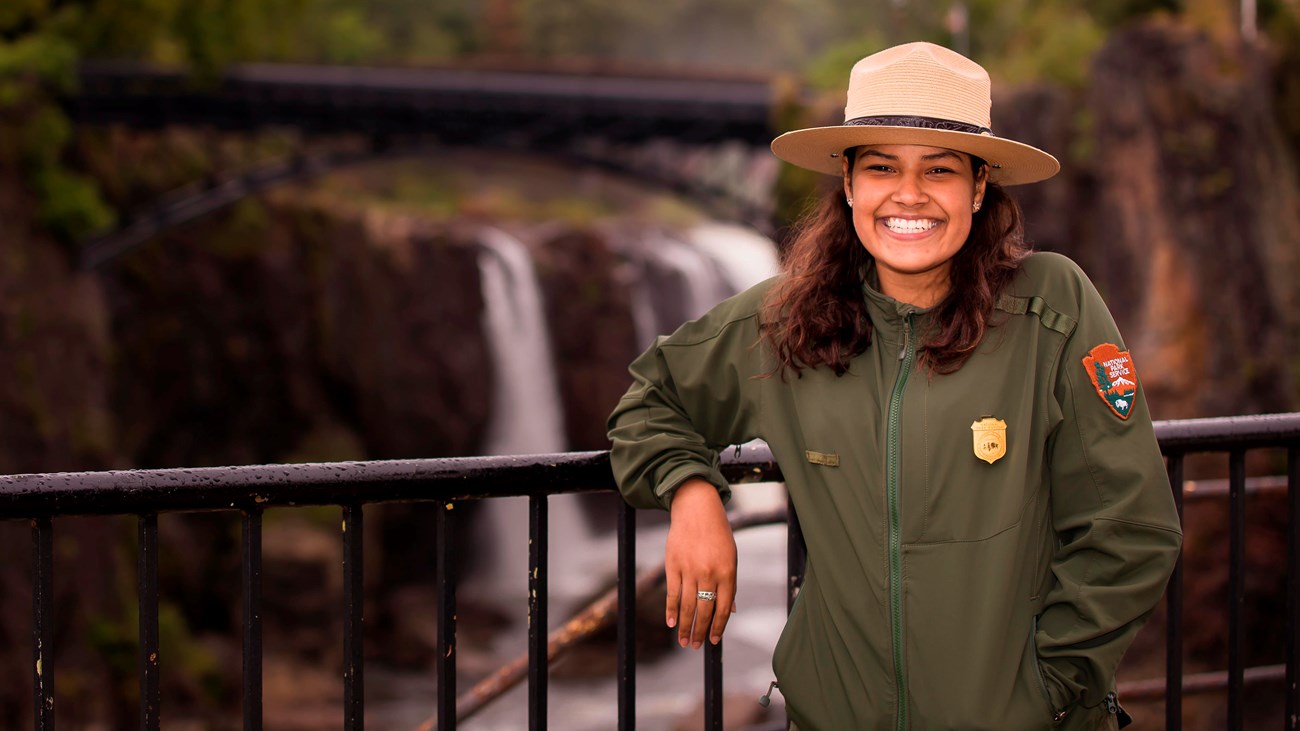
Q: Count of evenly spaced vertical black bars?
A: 12